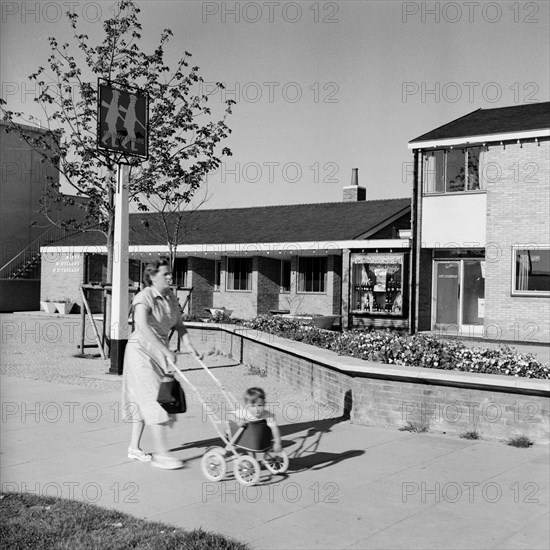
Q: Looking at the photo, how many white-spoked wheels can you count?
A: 3